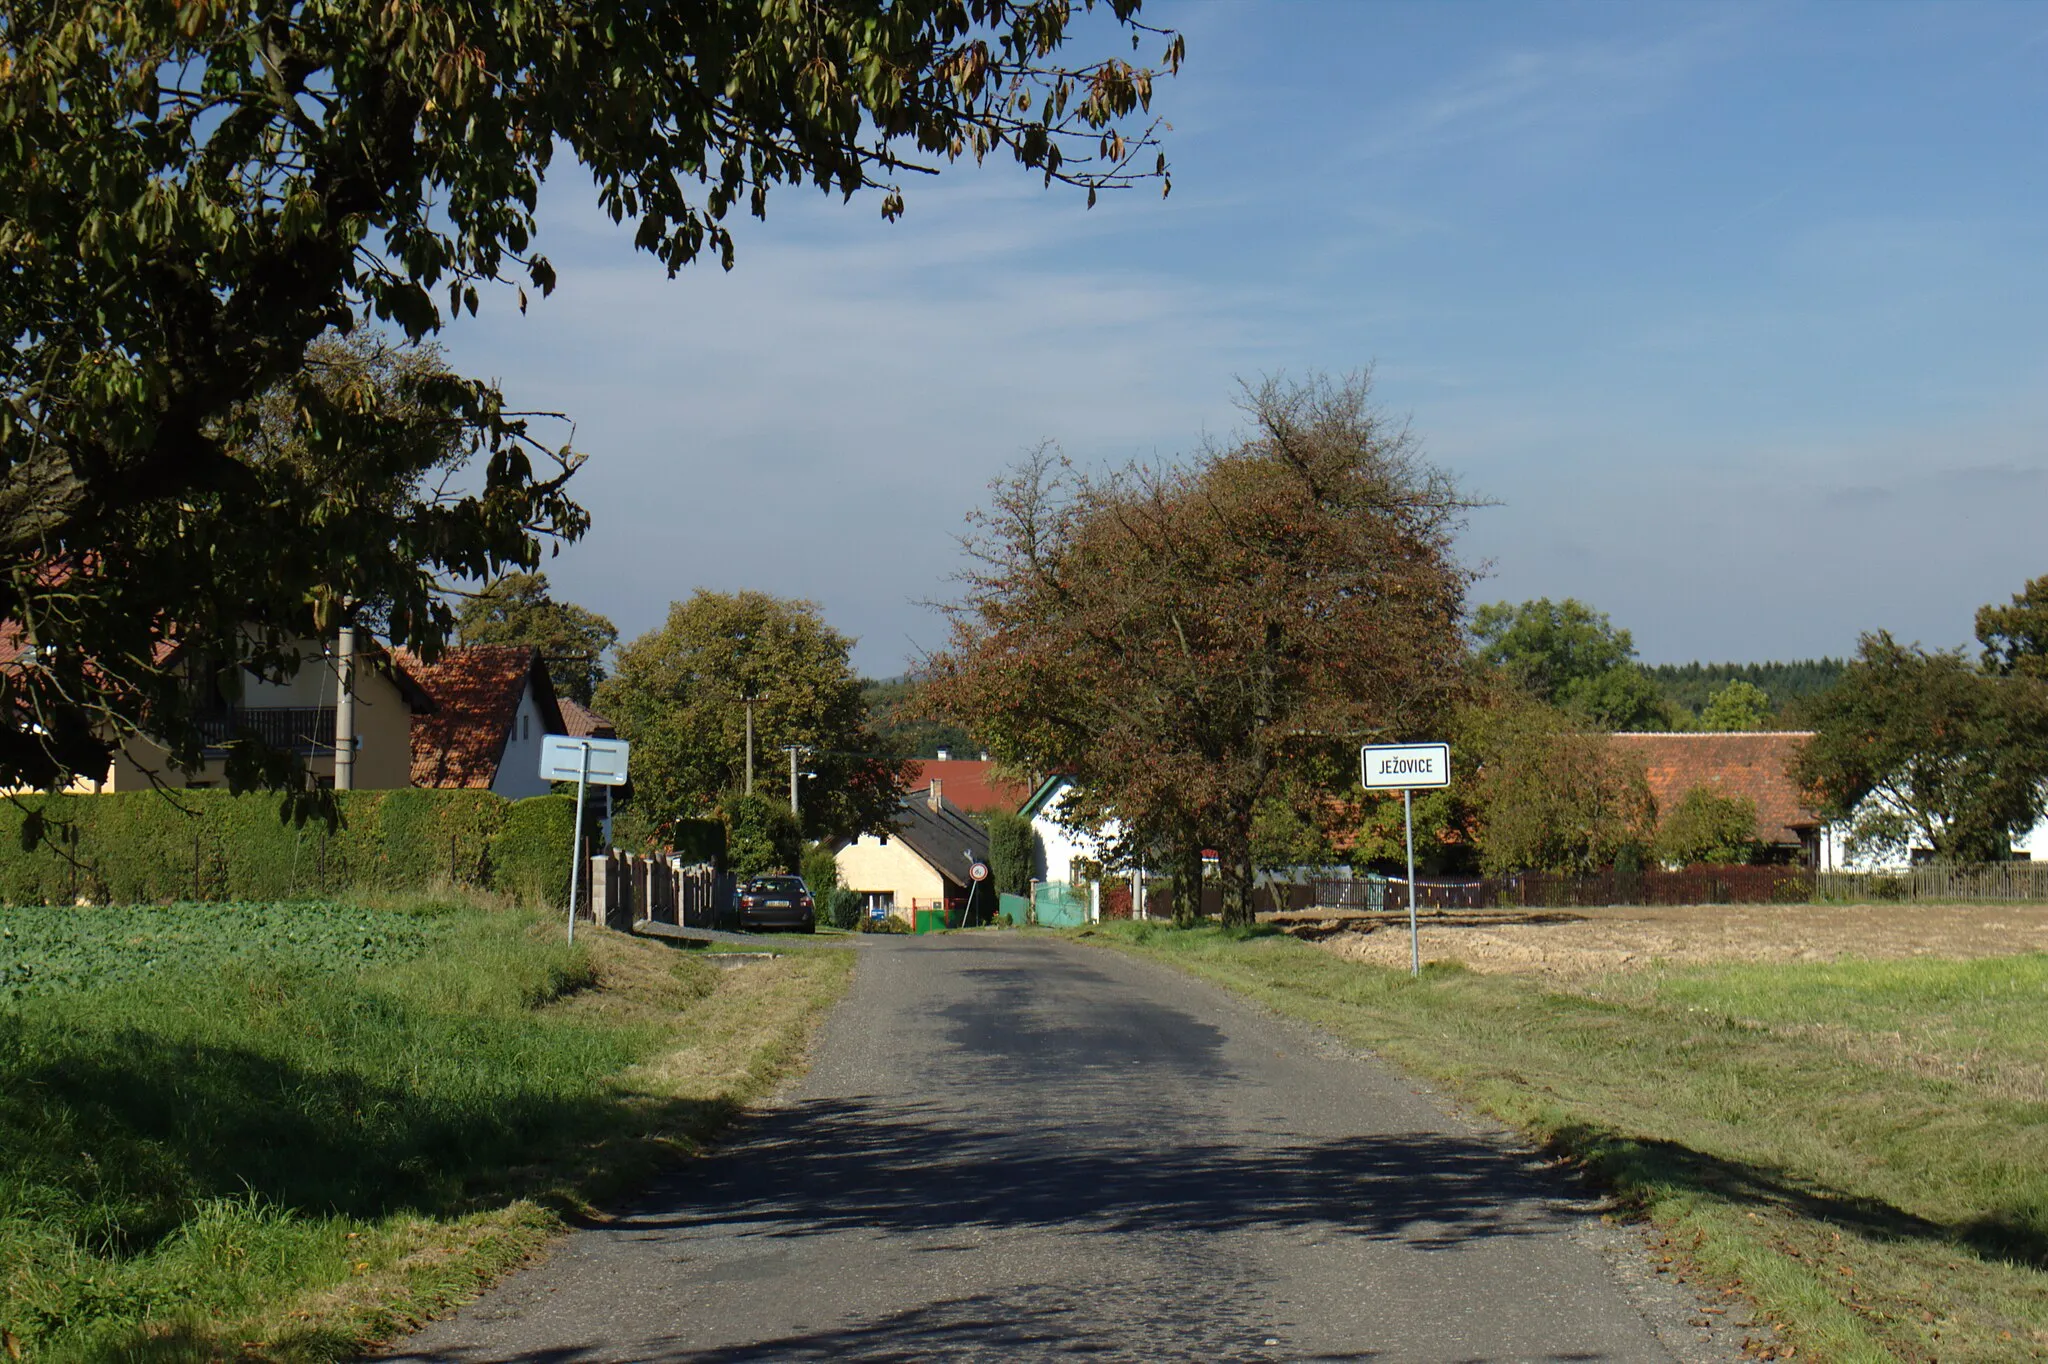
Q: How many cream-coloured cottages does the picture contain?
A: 1